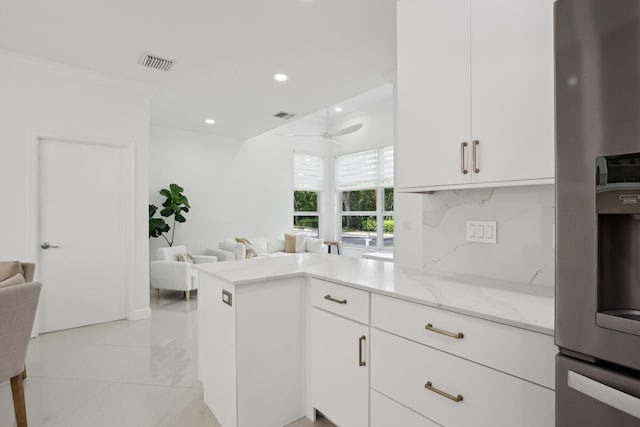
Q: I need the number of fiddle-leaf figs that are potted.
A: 1